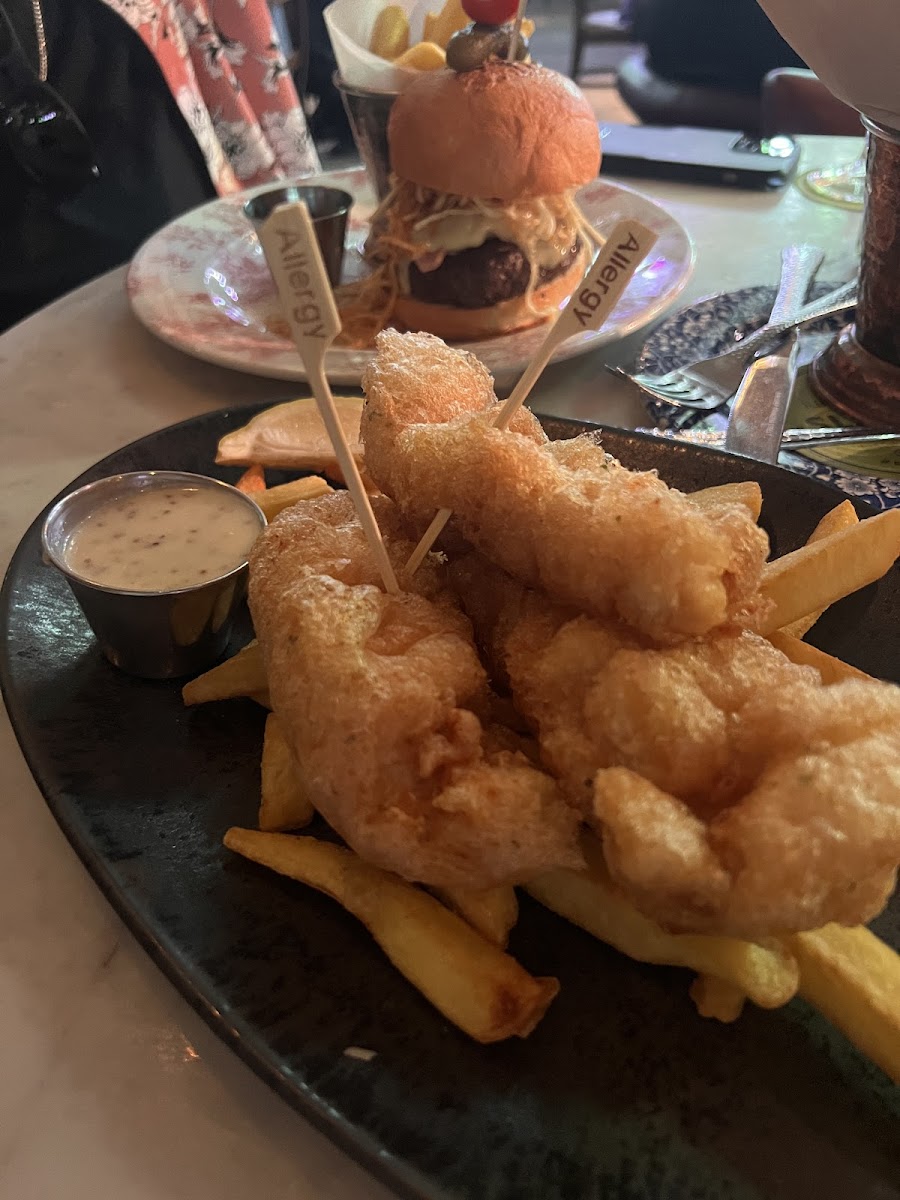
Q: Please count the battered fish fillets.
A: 3